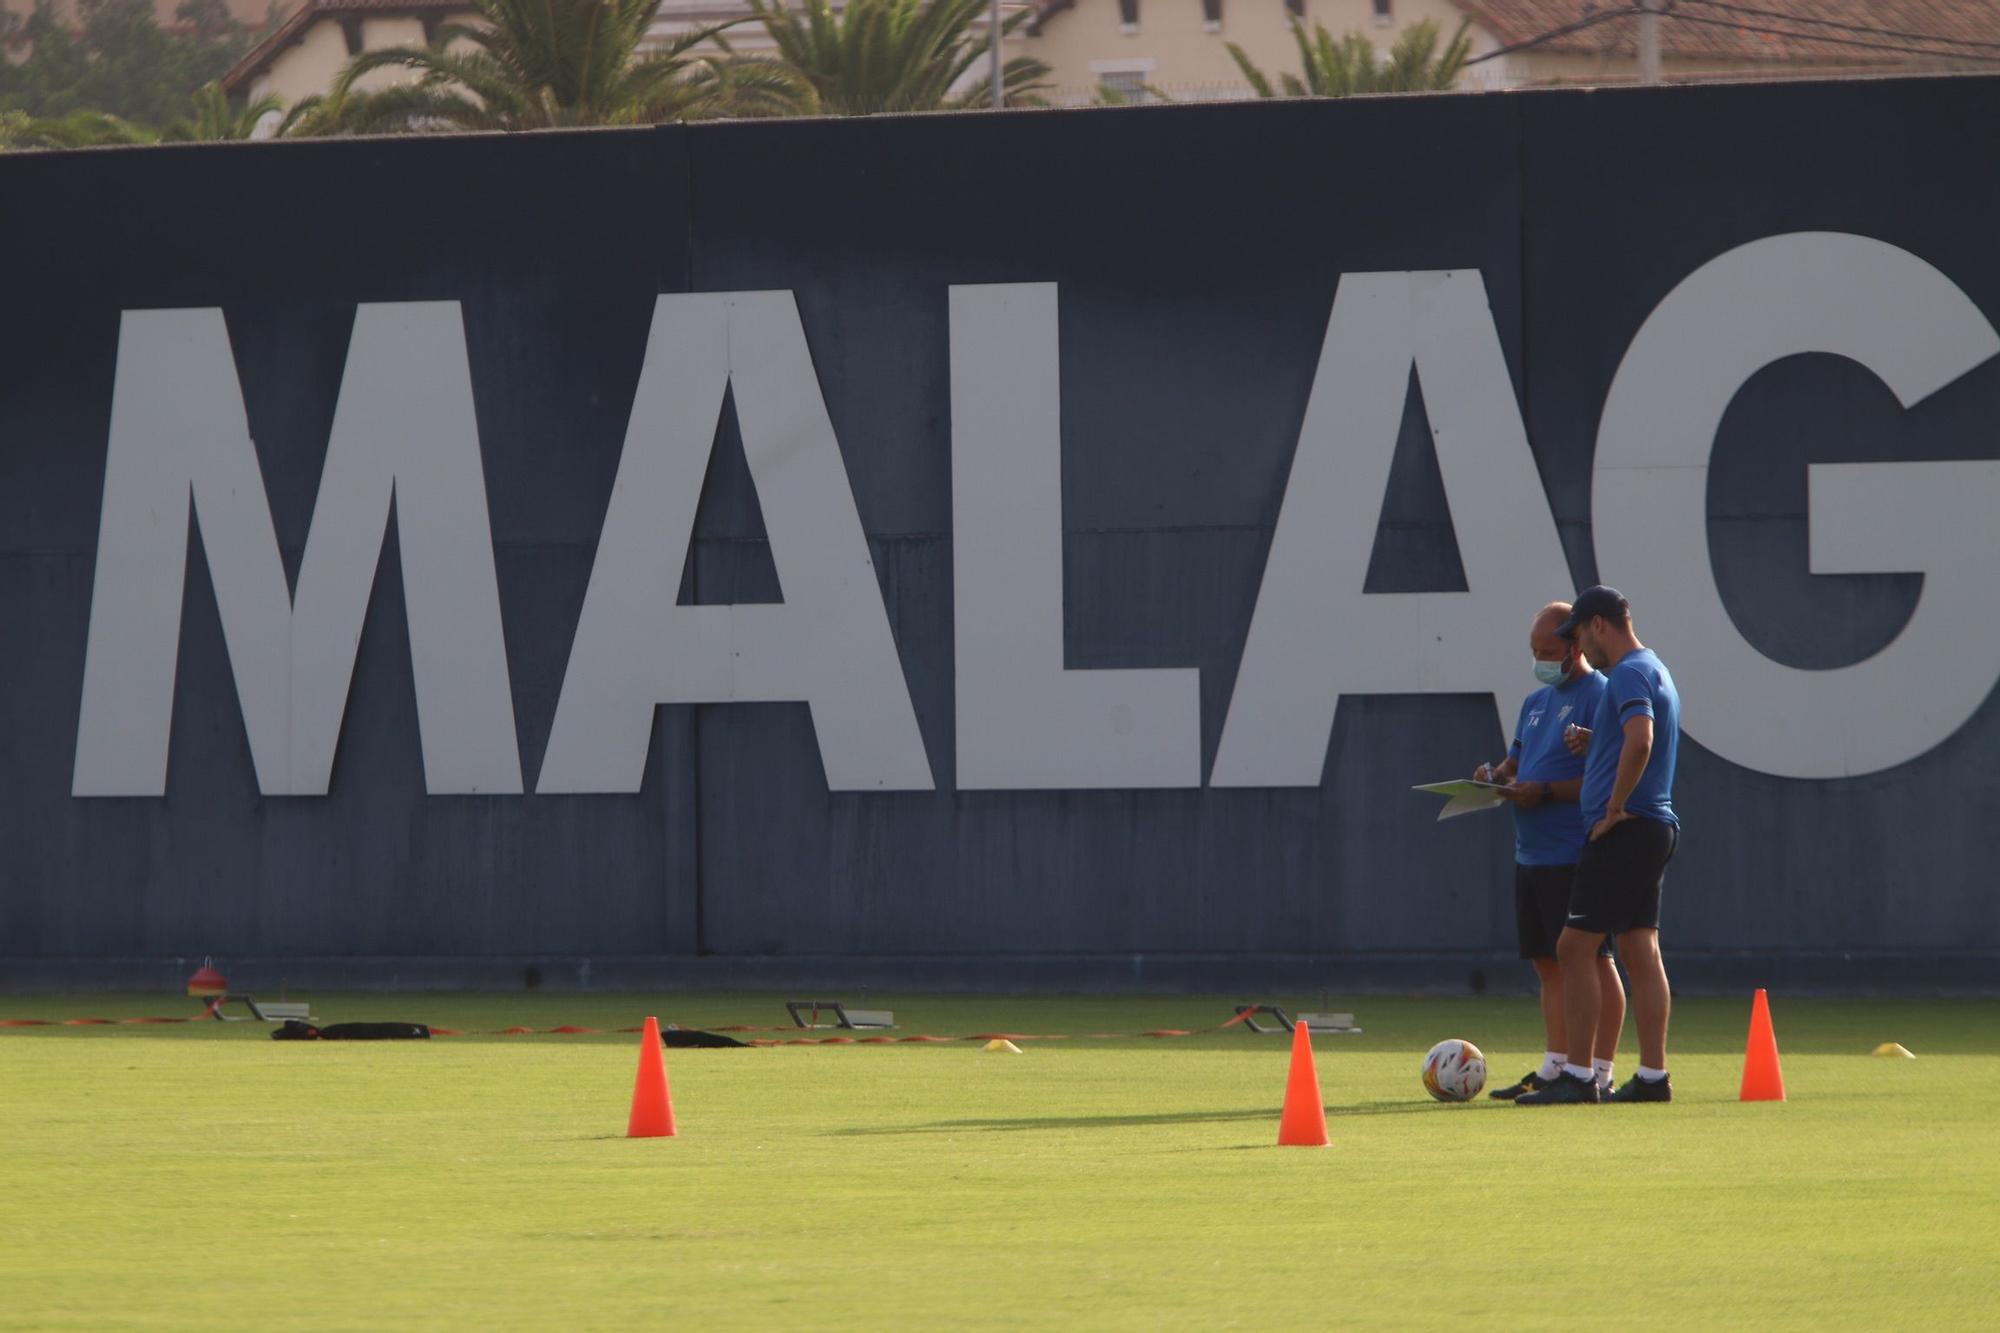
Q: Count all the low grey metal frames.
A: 3